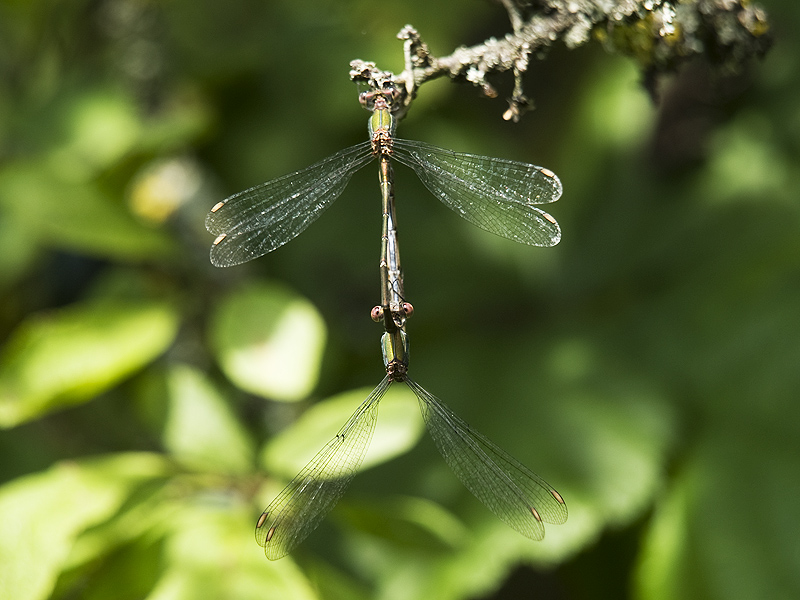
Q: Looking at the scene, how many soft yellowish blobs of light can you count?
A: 1